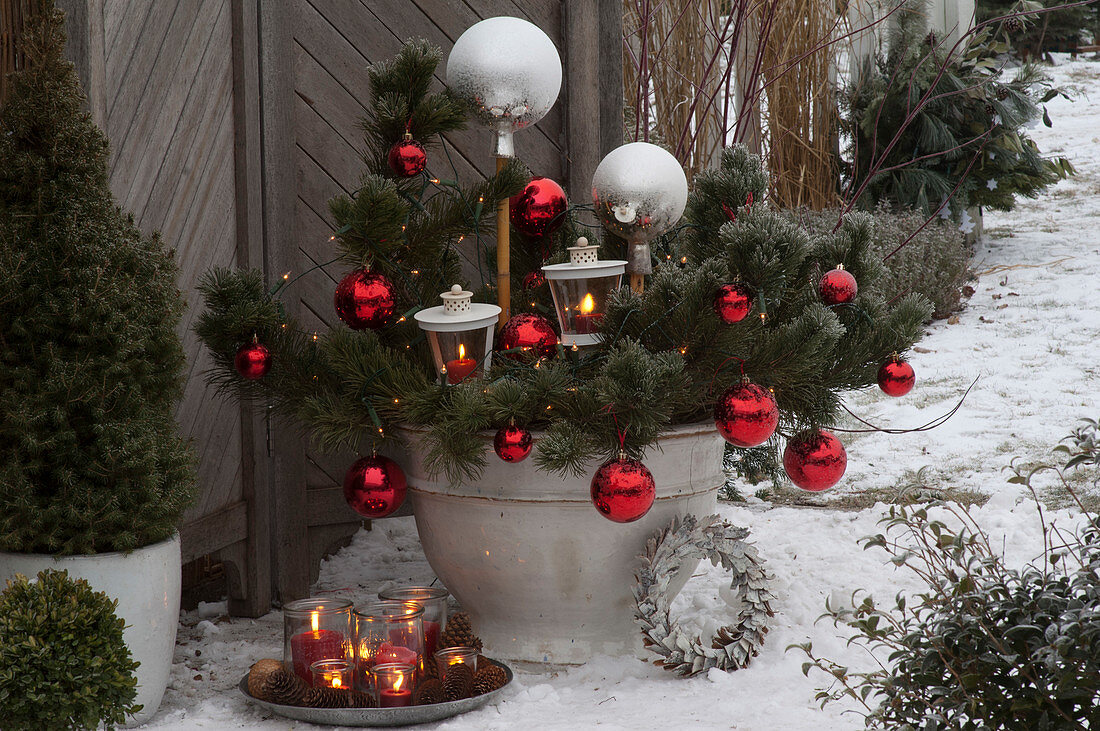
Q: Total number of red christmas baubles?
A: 14